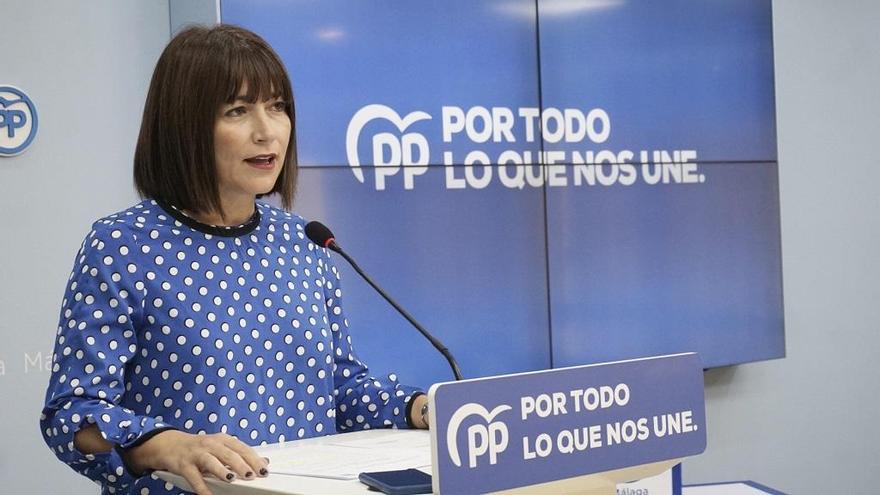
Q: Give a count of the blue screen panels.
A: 4